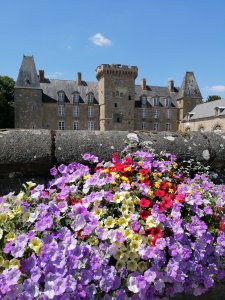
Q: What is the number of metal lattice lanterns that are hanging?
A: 0